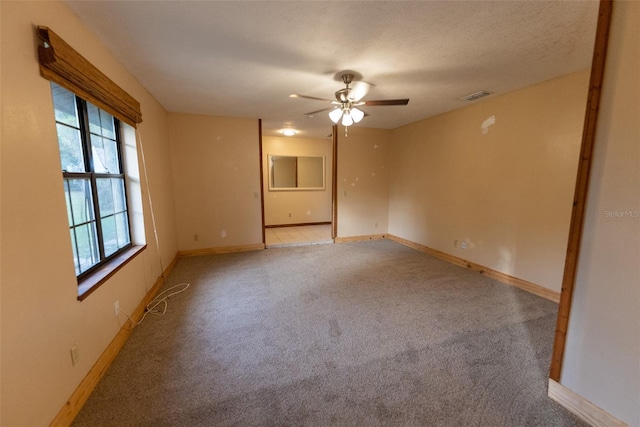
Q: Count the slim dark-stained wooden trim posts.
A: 3